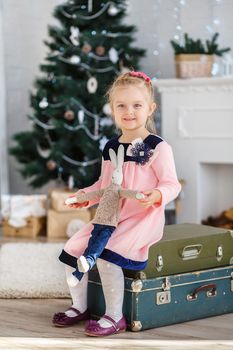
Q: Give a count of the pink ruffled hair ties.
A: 1